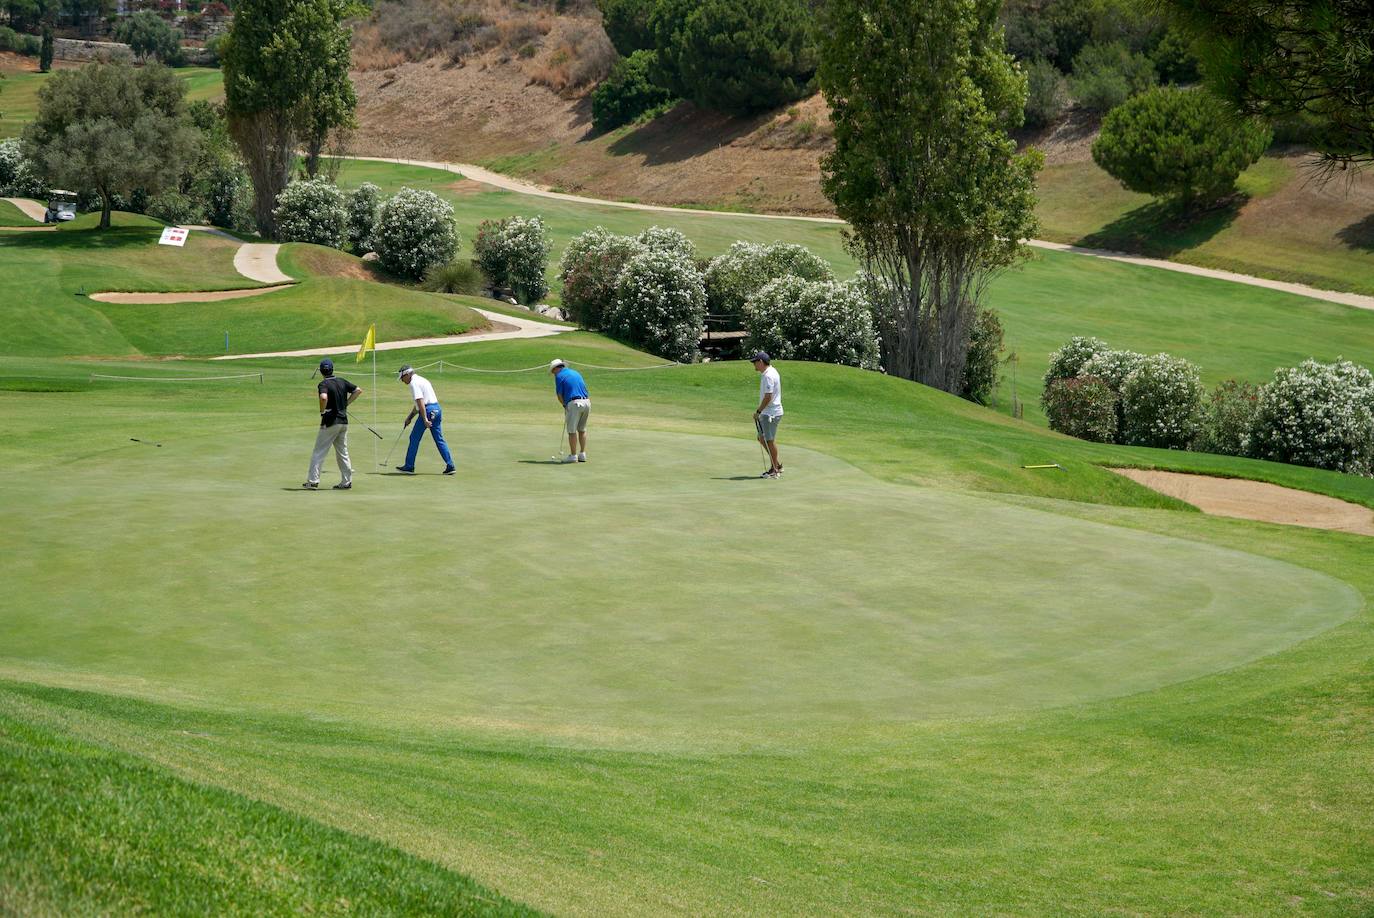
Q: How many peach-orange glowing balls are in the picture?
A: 0